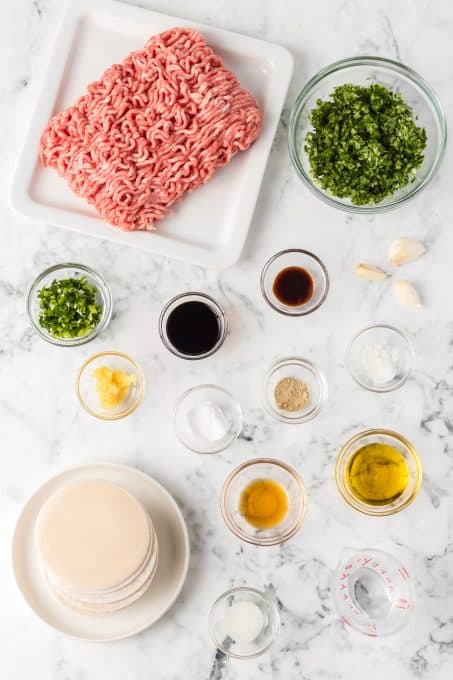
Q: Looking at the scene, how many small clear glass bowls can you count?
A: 10